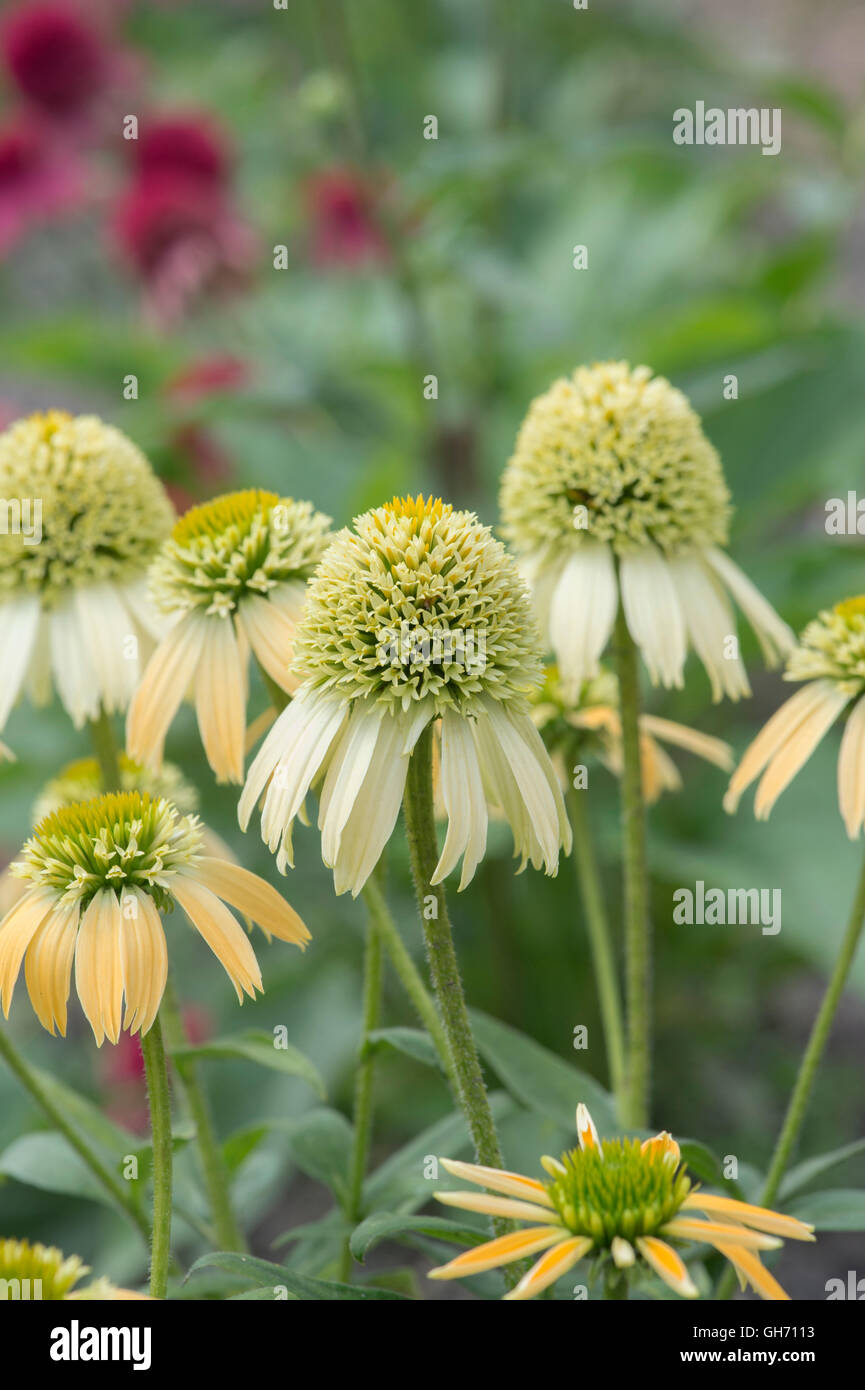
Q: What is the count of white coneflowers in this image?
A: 3